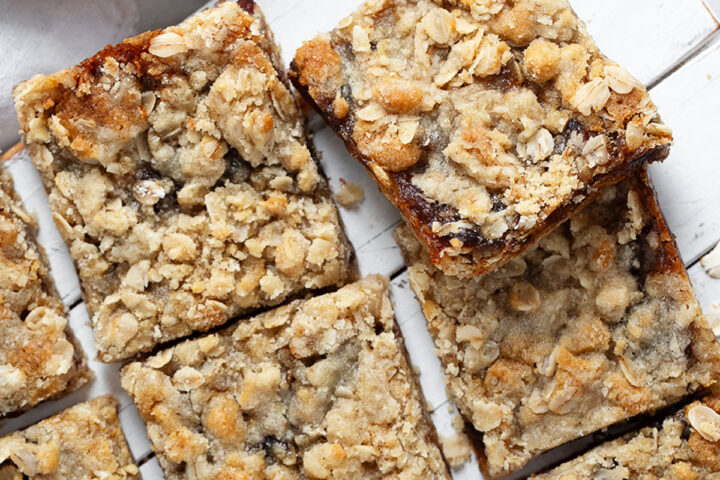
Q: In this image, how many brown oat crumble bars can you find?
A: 7